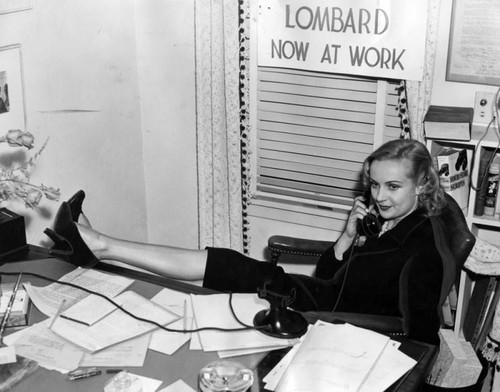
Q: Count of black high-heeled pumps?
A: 2